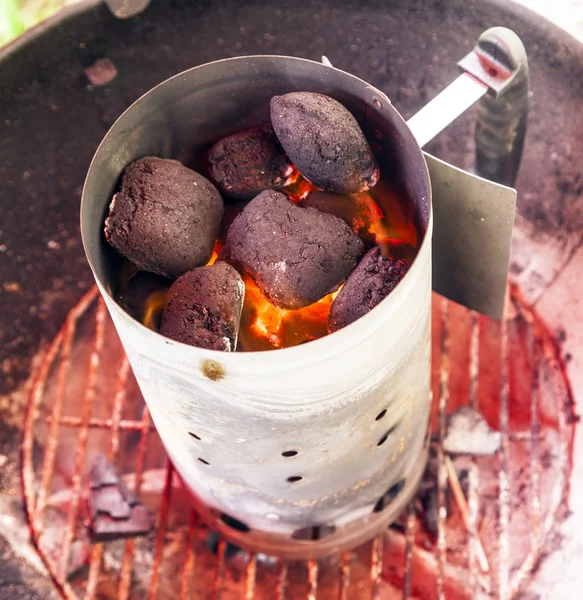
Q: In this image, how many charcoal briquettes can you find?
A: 6